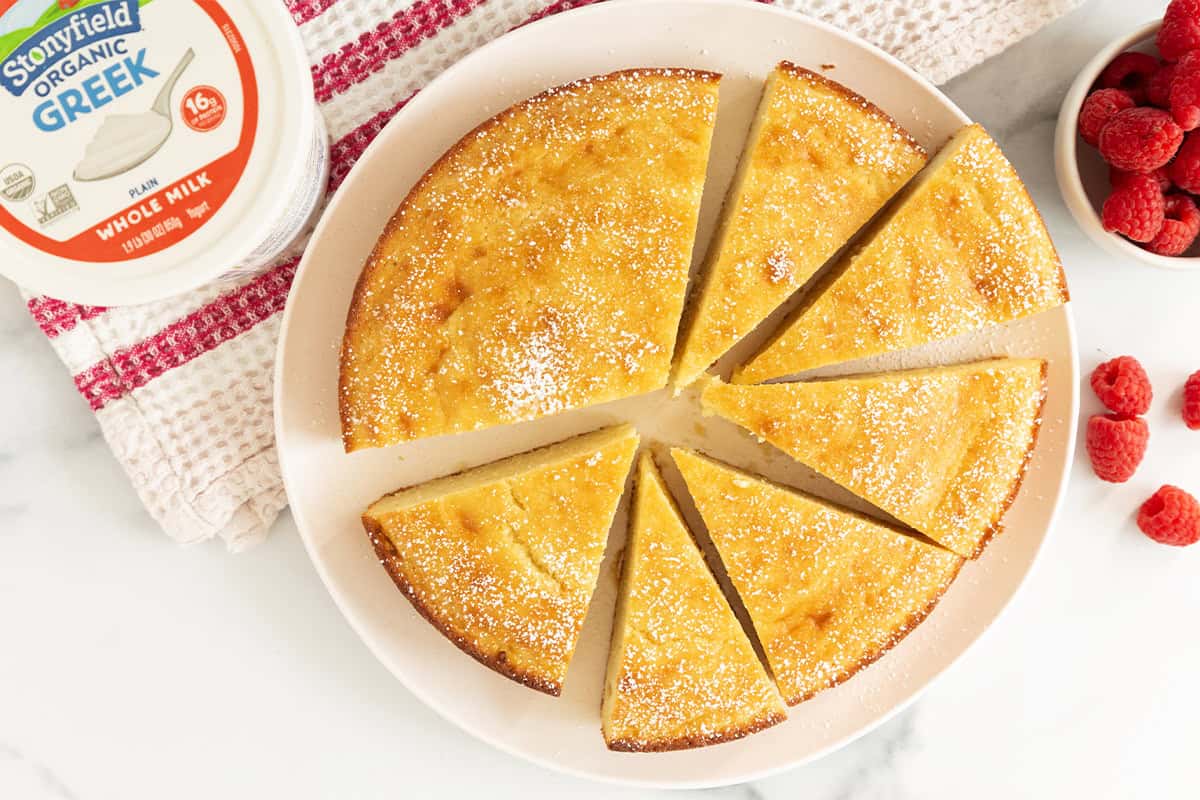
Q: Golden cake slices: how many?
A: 7